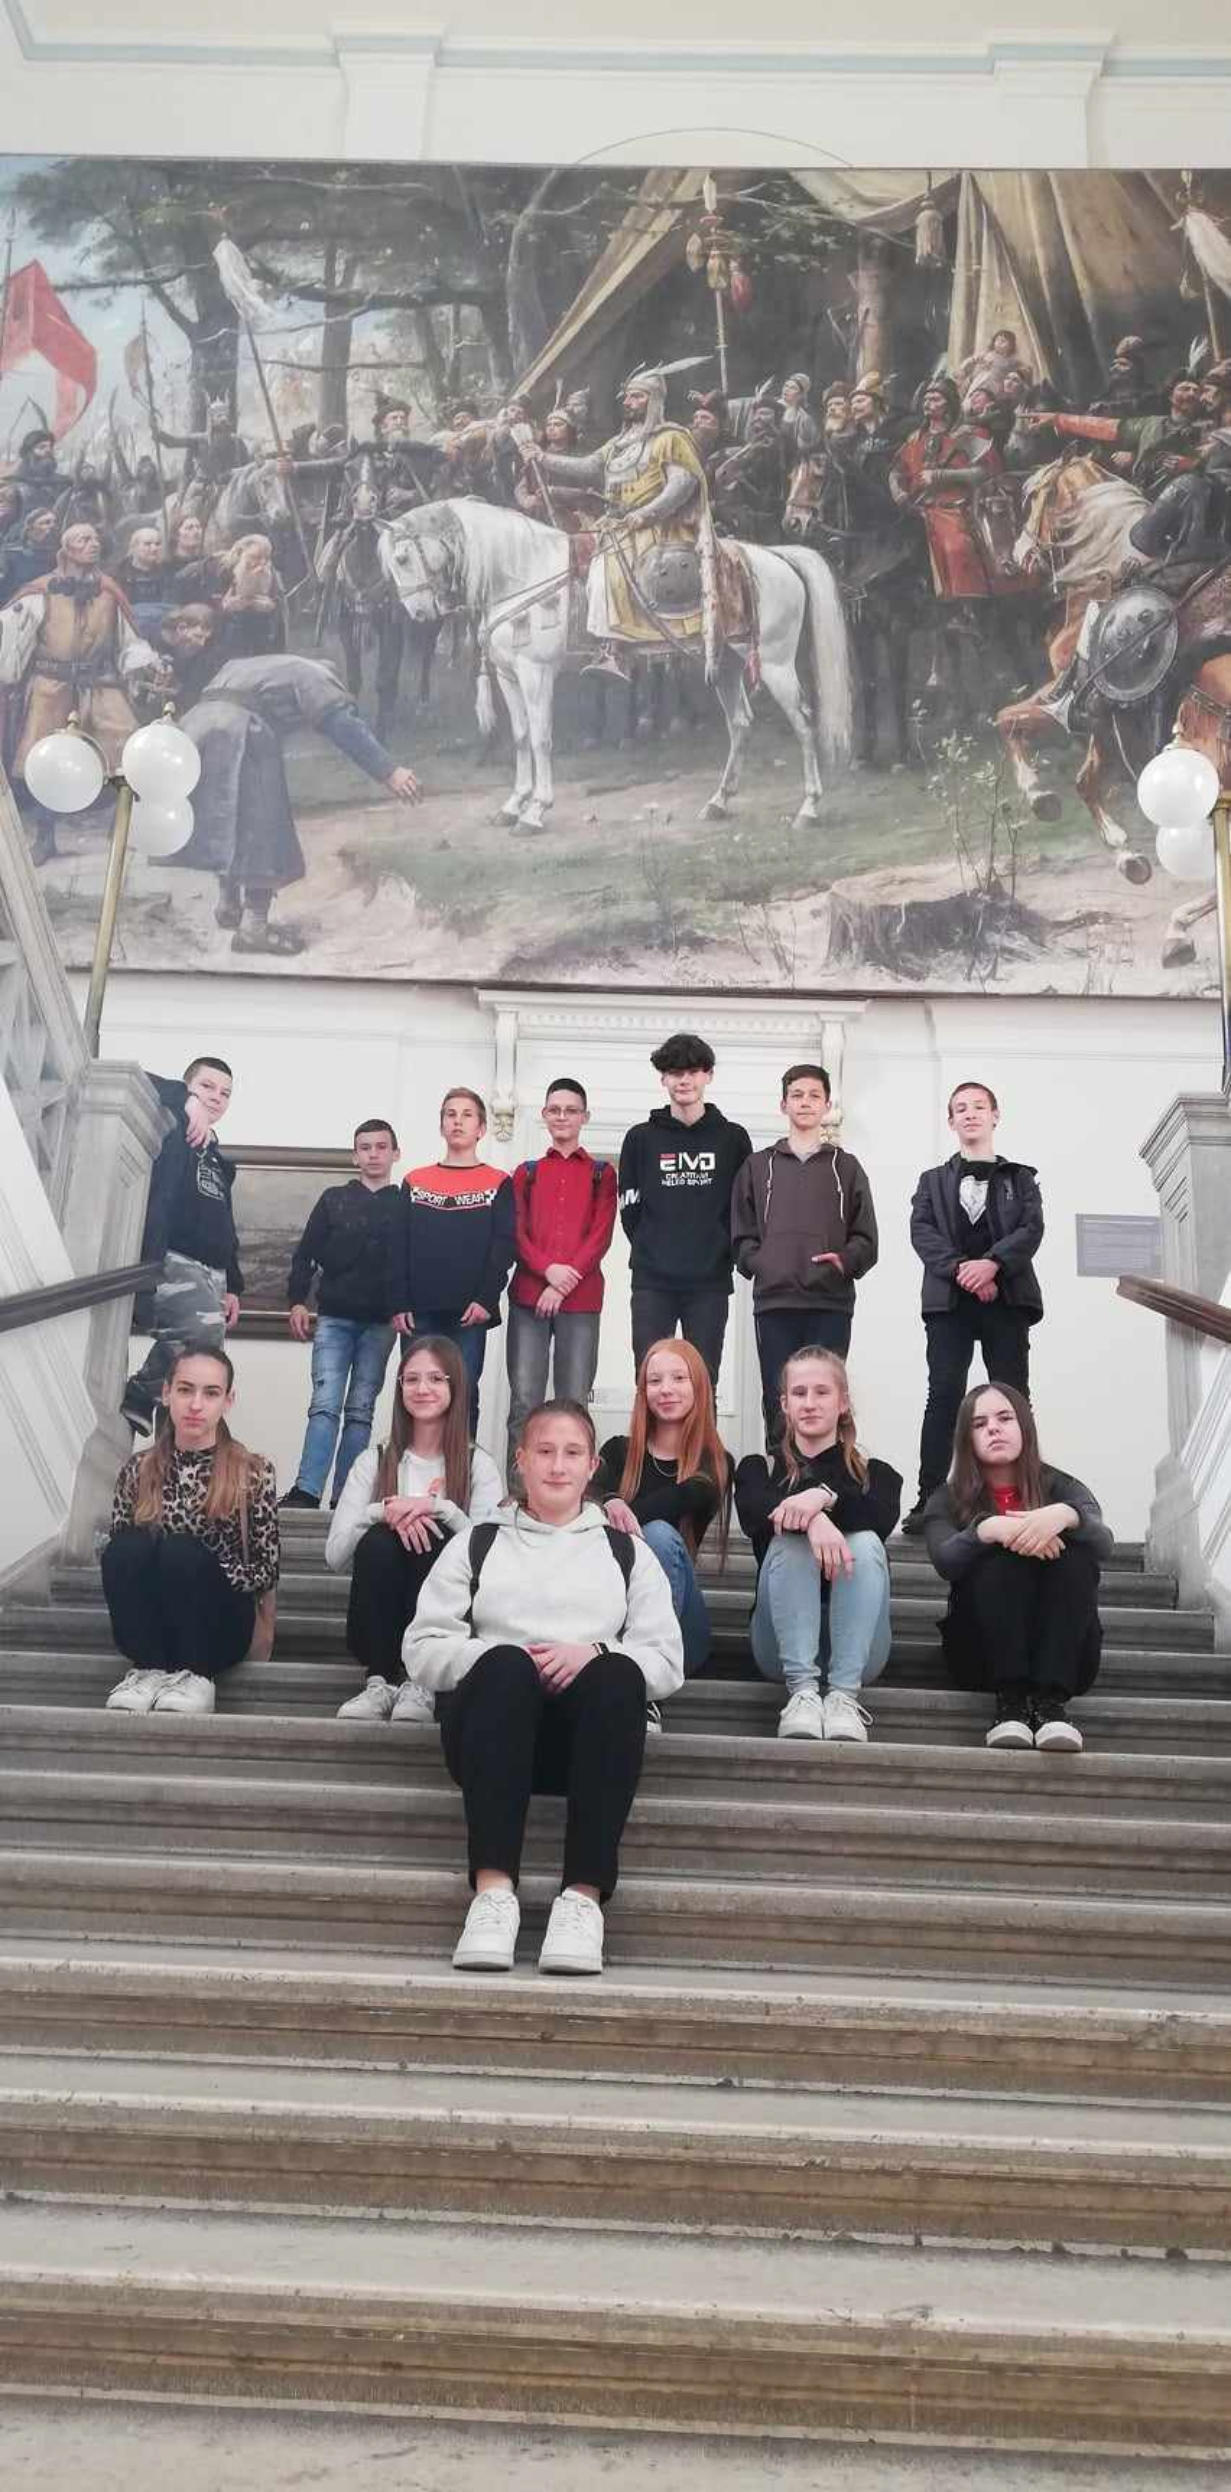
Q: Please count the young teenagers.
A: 13